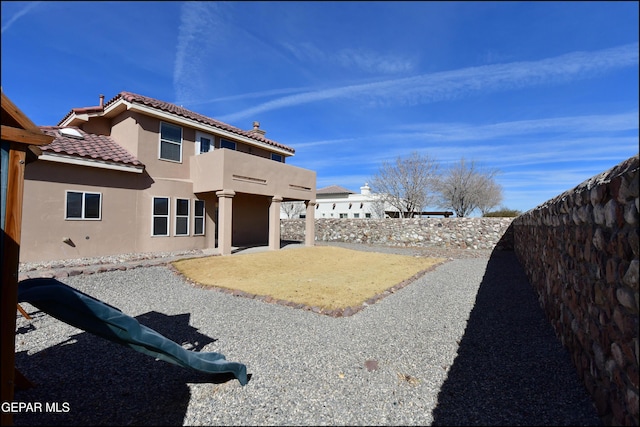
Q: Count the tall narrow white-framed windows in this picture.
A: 3